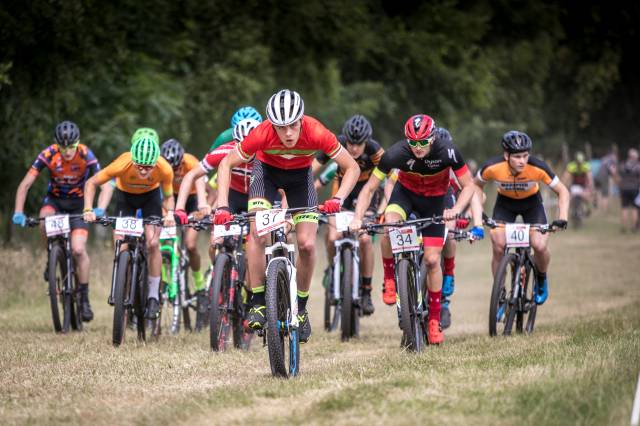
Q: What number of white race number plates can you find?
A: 8